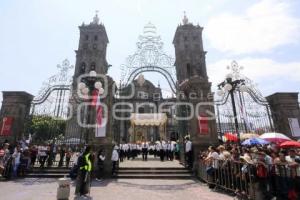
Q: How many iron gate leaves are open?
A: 2